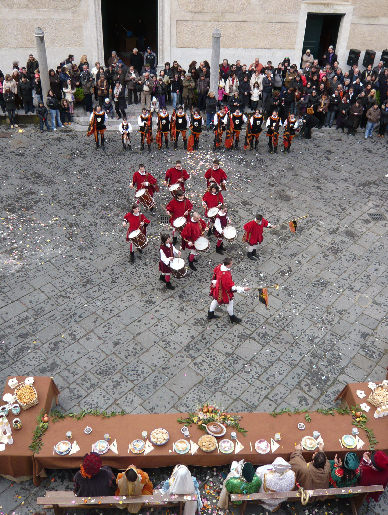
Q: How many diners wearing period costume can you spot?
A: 8